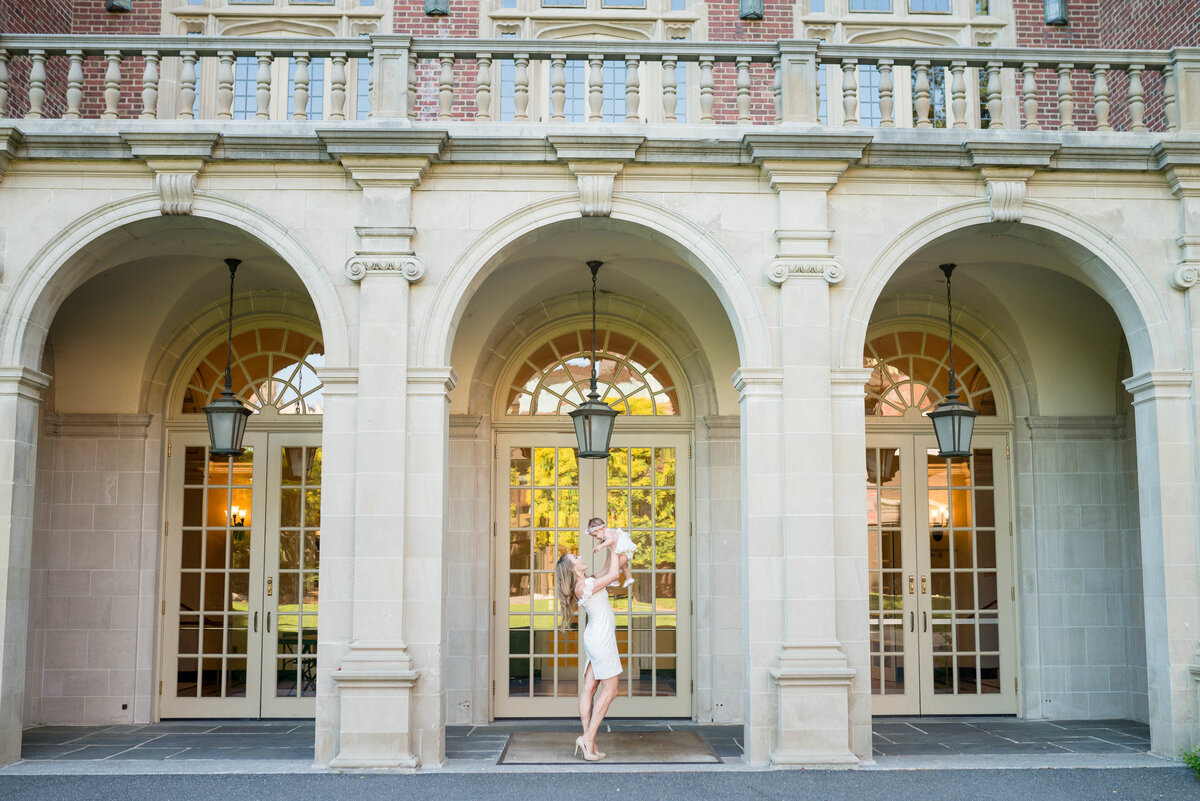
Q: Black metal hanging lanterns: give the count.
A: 3